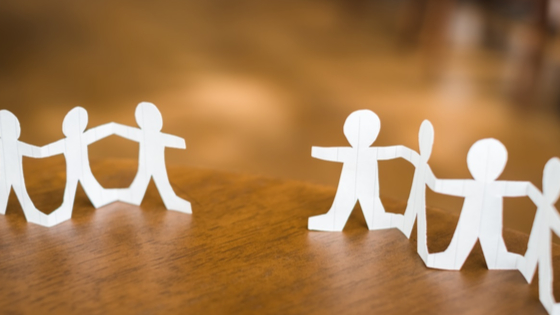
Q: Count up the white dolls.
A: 7